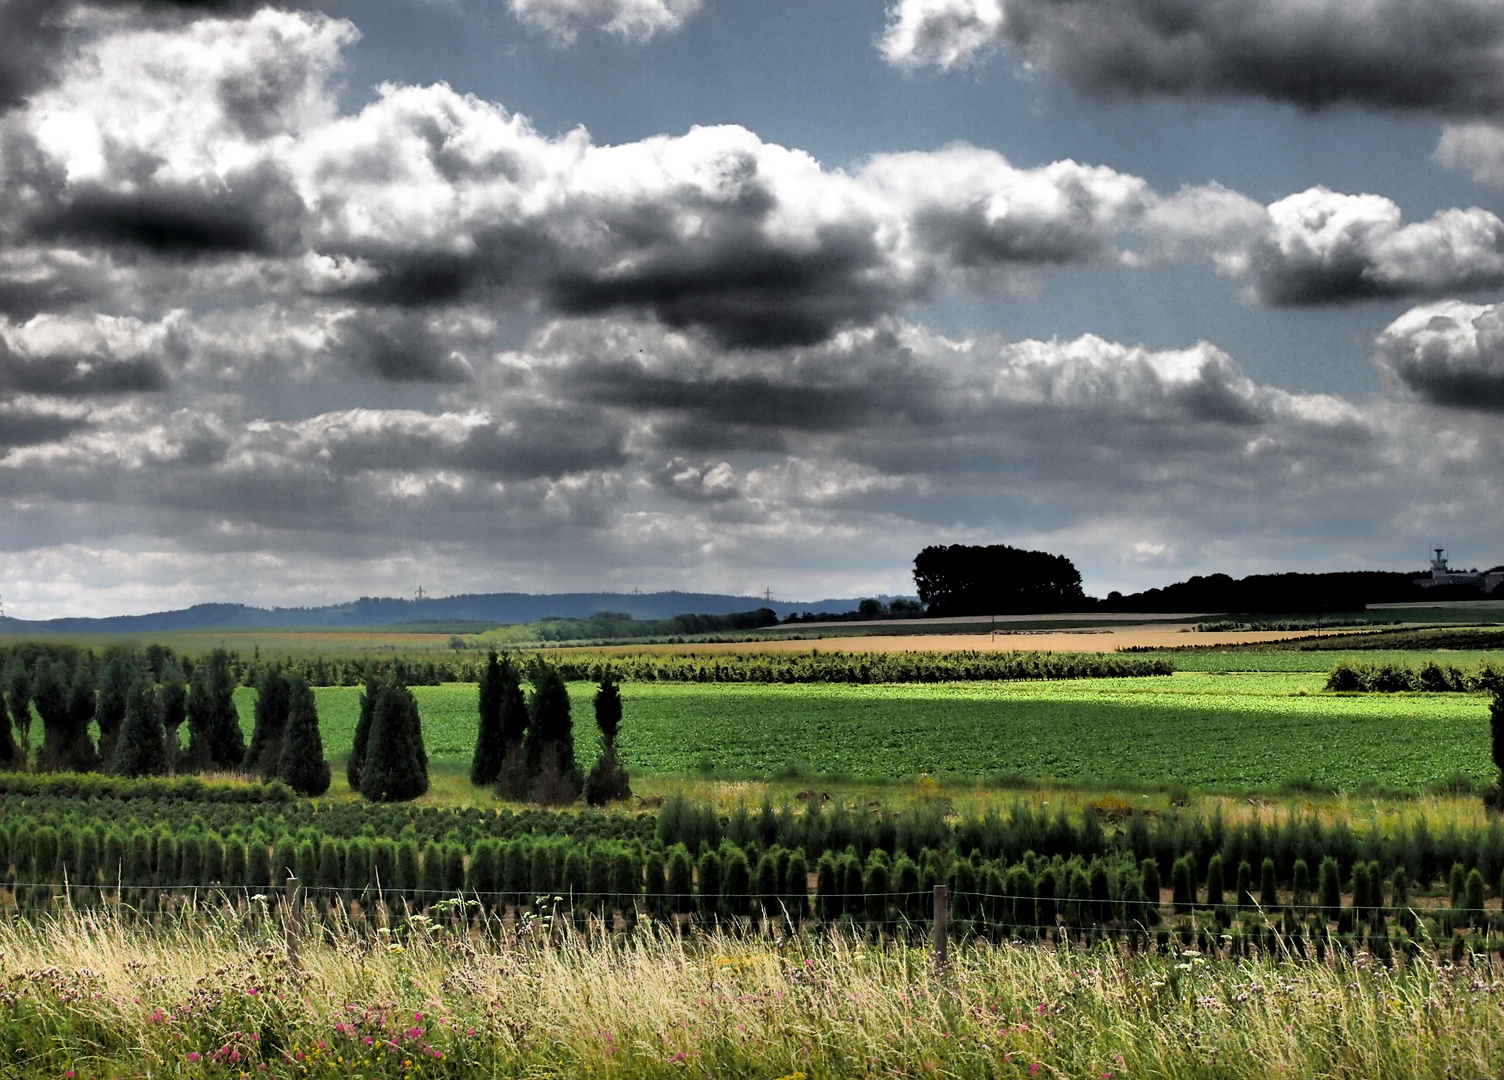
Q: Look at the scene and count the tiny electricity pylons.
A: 3